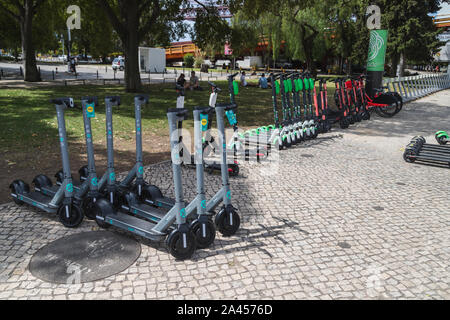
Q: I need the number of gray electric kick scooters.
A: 7